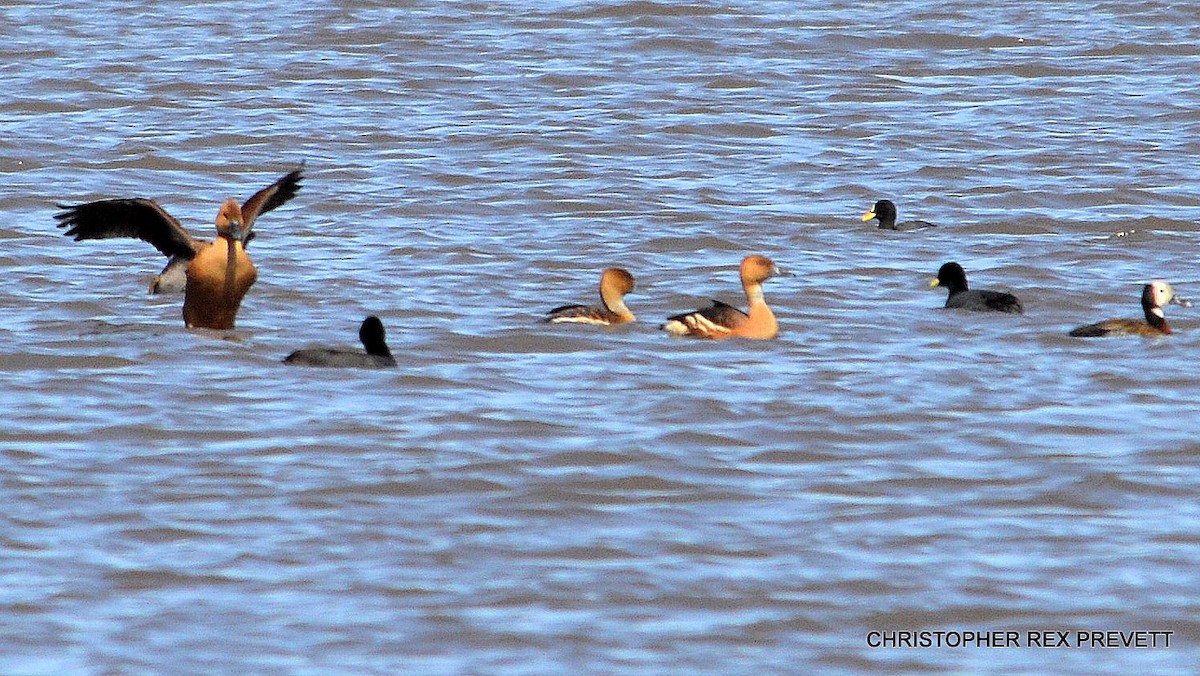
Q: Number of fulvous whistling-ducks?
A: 3